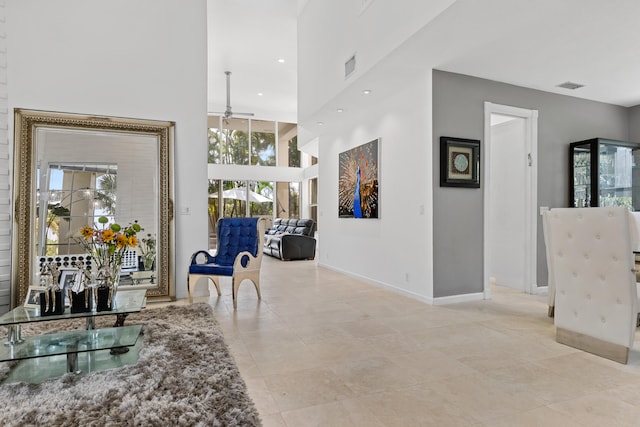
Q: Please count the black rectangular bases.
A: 3